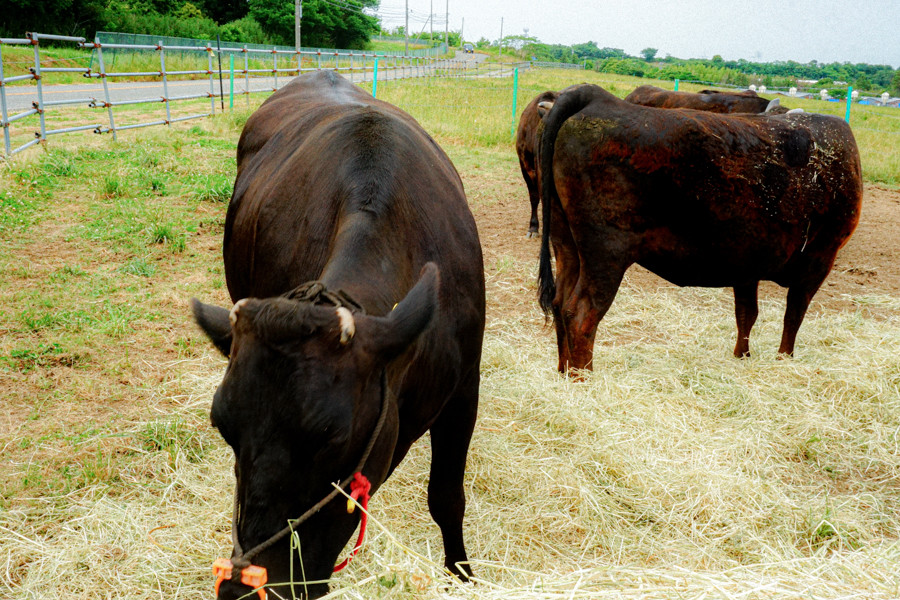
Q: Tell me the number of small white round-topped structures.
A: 6